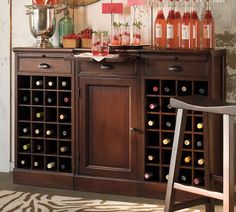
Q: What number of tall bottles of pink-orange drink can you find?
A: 6